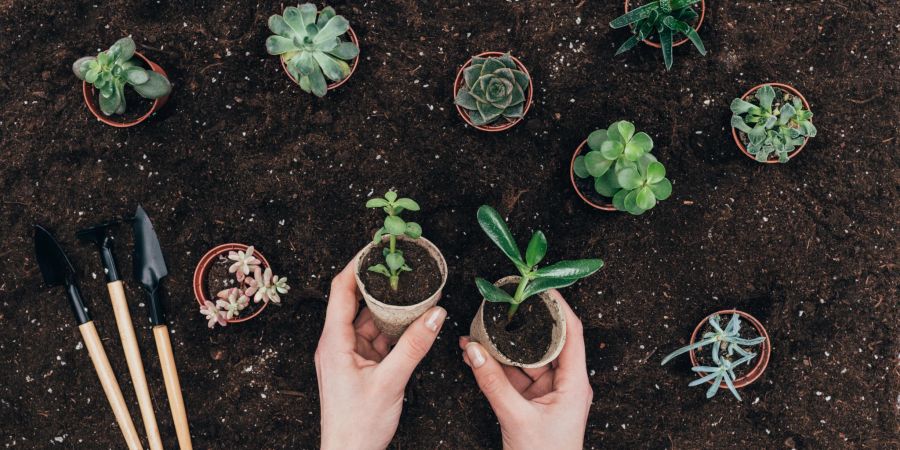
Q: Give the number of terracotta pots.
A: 8